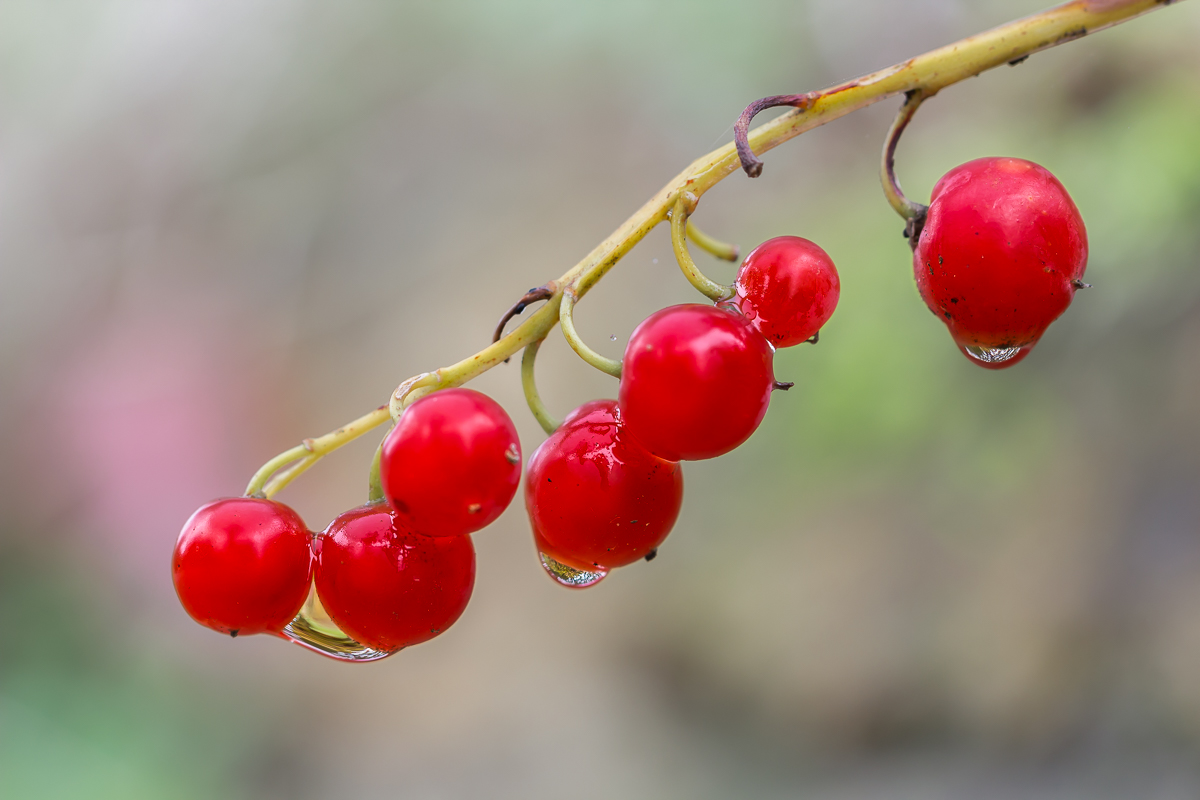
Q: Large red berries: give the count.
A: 6